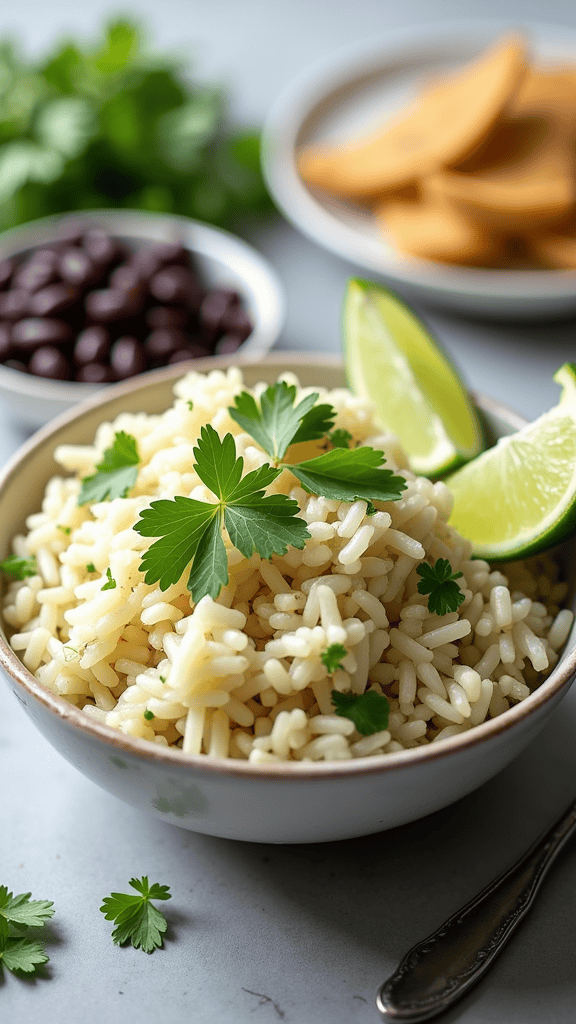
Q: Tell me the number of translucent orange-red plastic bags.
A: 0